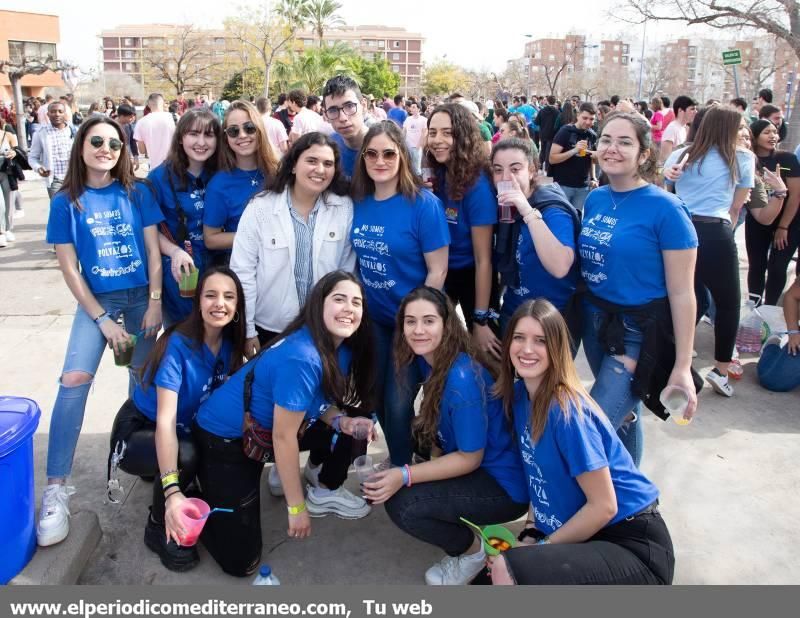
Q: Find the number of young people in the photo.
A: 13